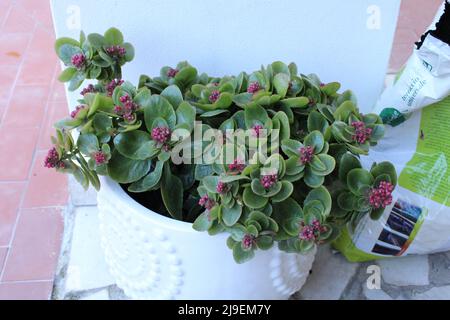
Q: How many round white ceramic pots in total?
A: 1